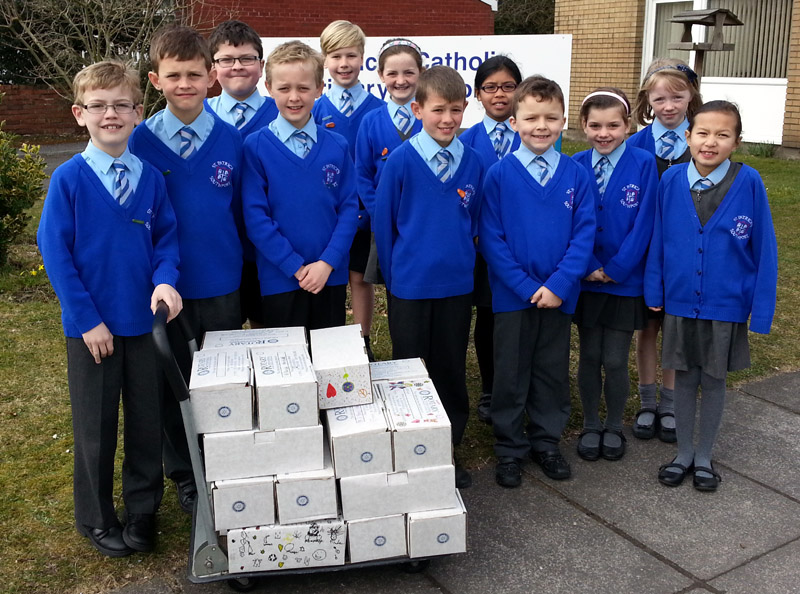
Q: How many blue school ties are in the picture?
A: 12